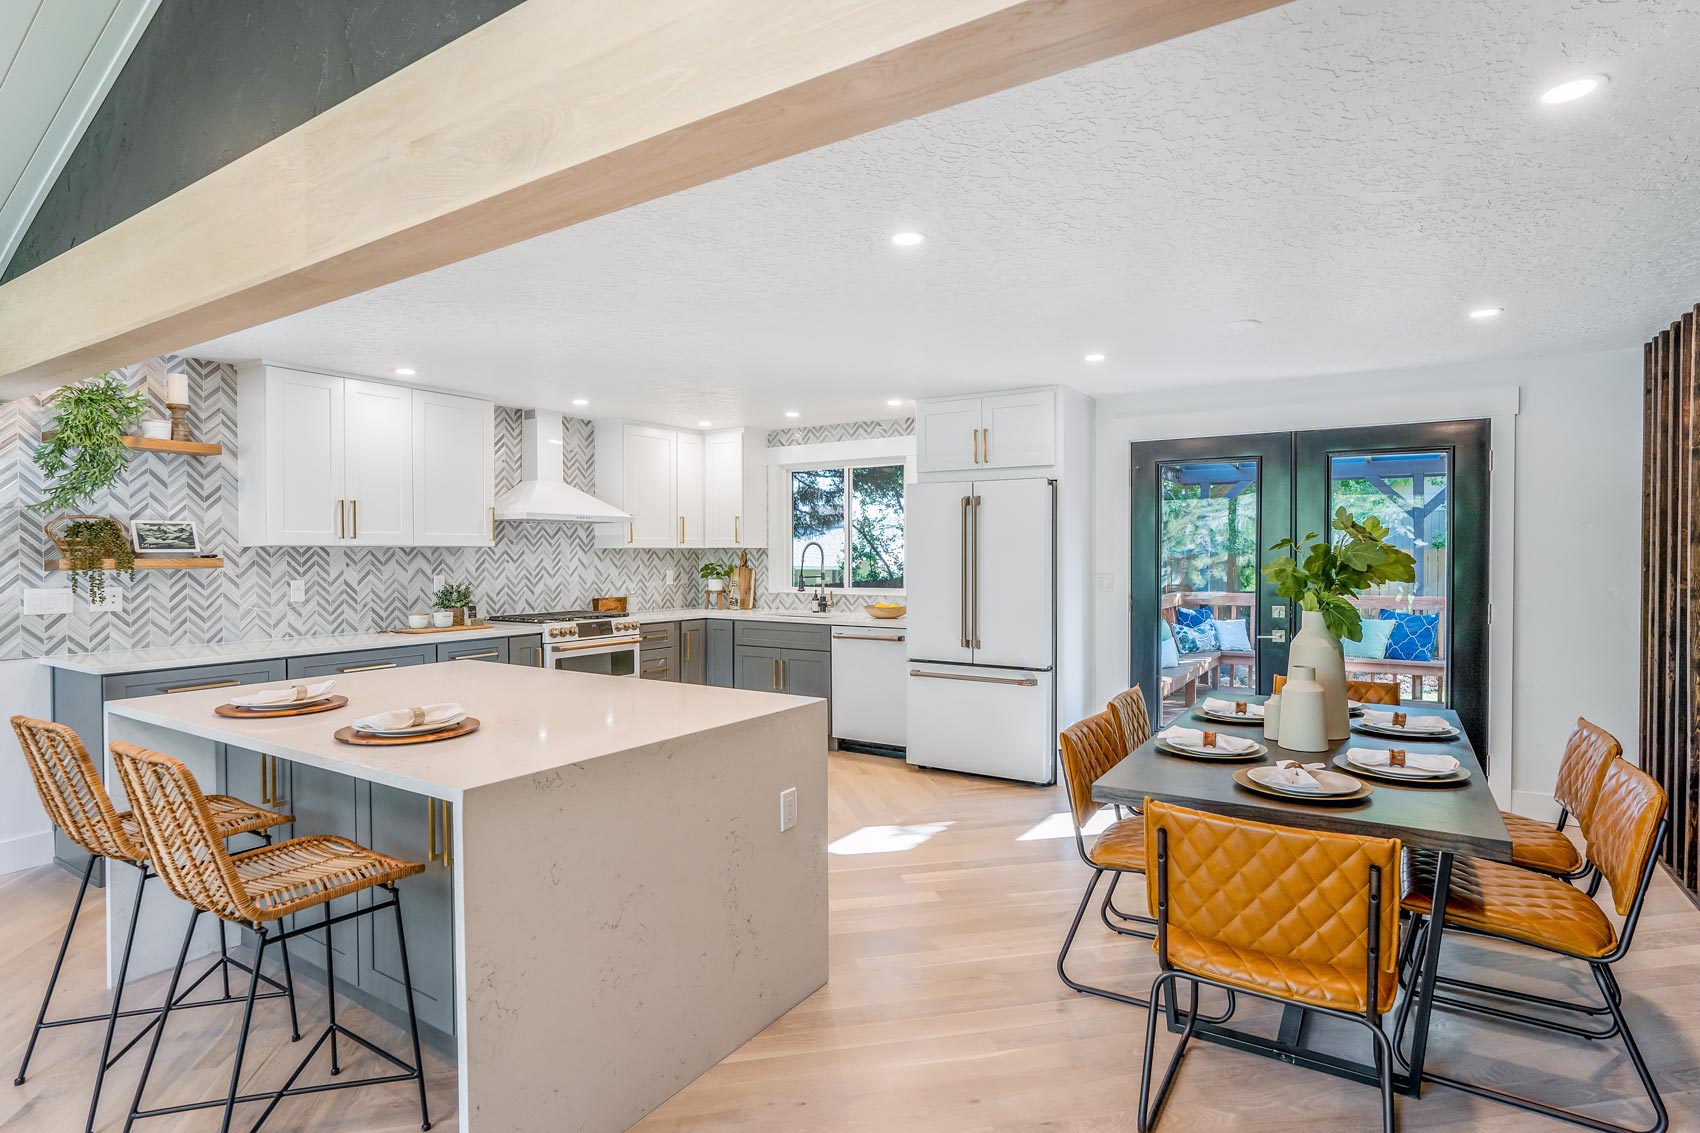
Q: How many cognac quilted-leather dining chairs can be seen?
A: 6